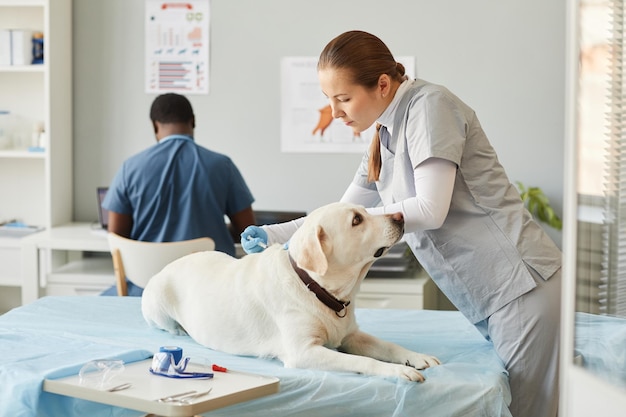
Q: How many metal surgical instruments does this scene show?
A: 3